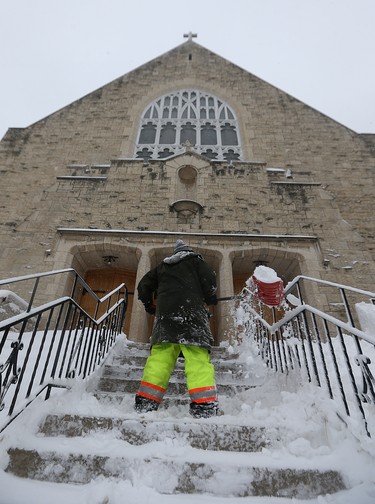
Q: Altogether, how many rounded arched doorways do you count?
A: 3